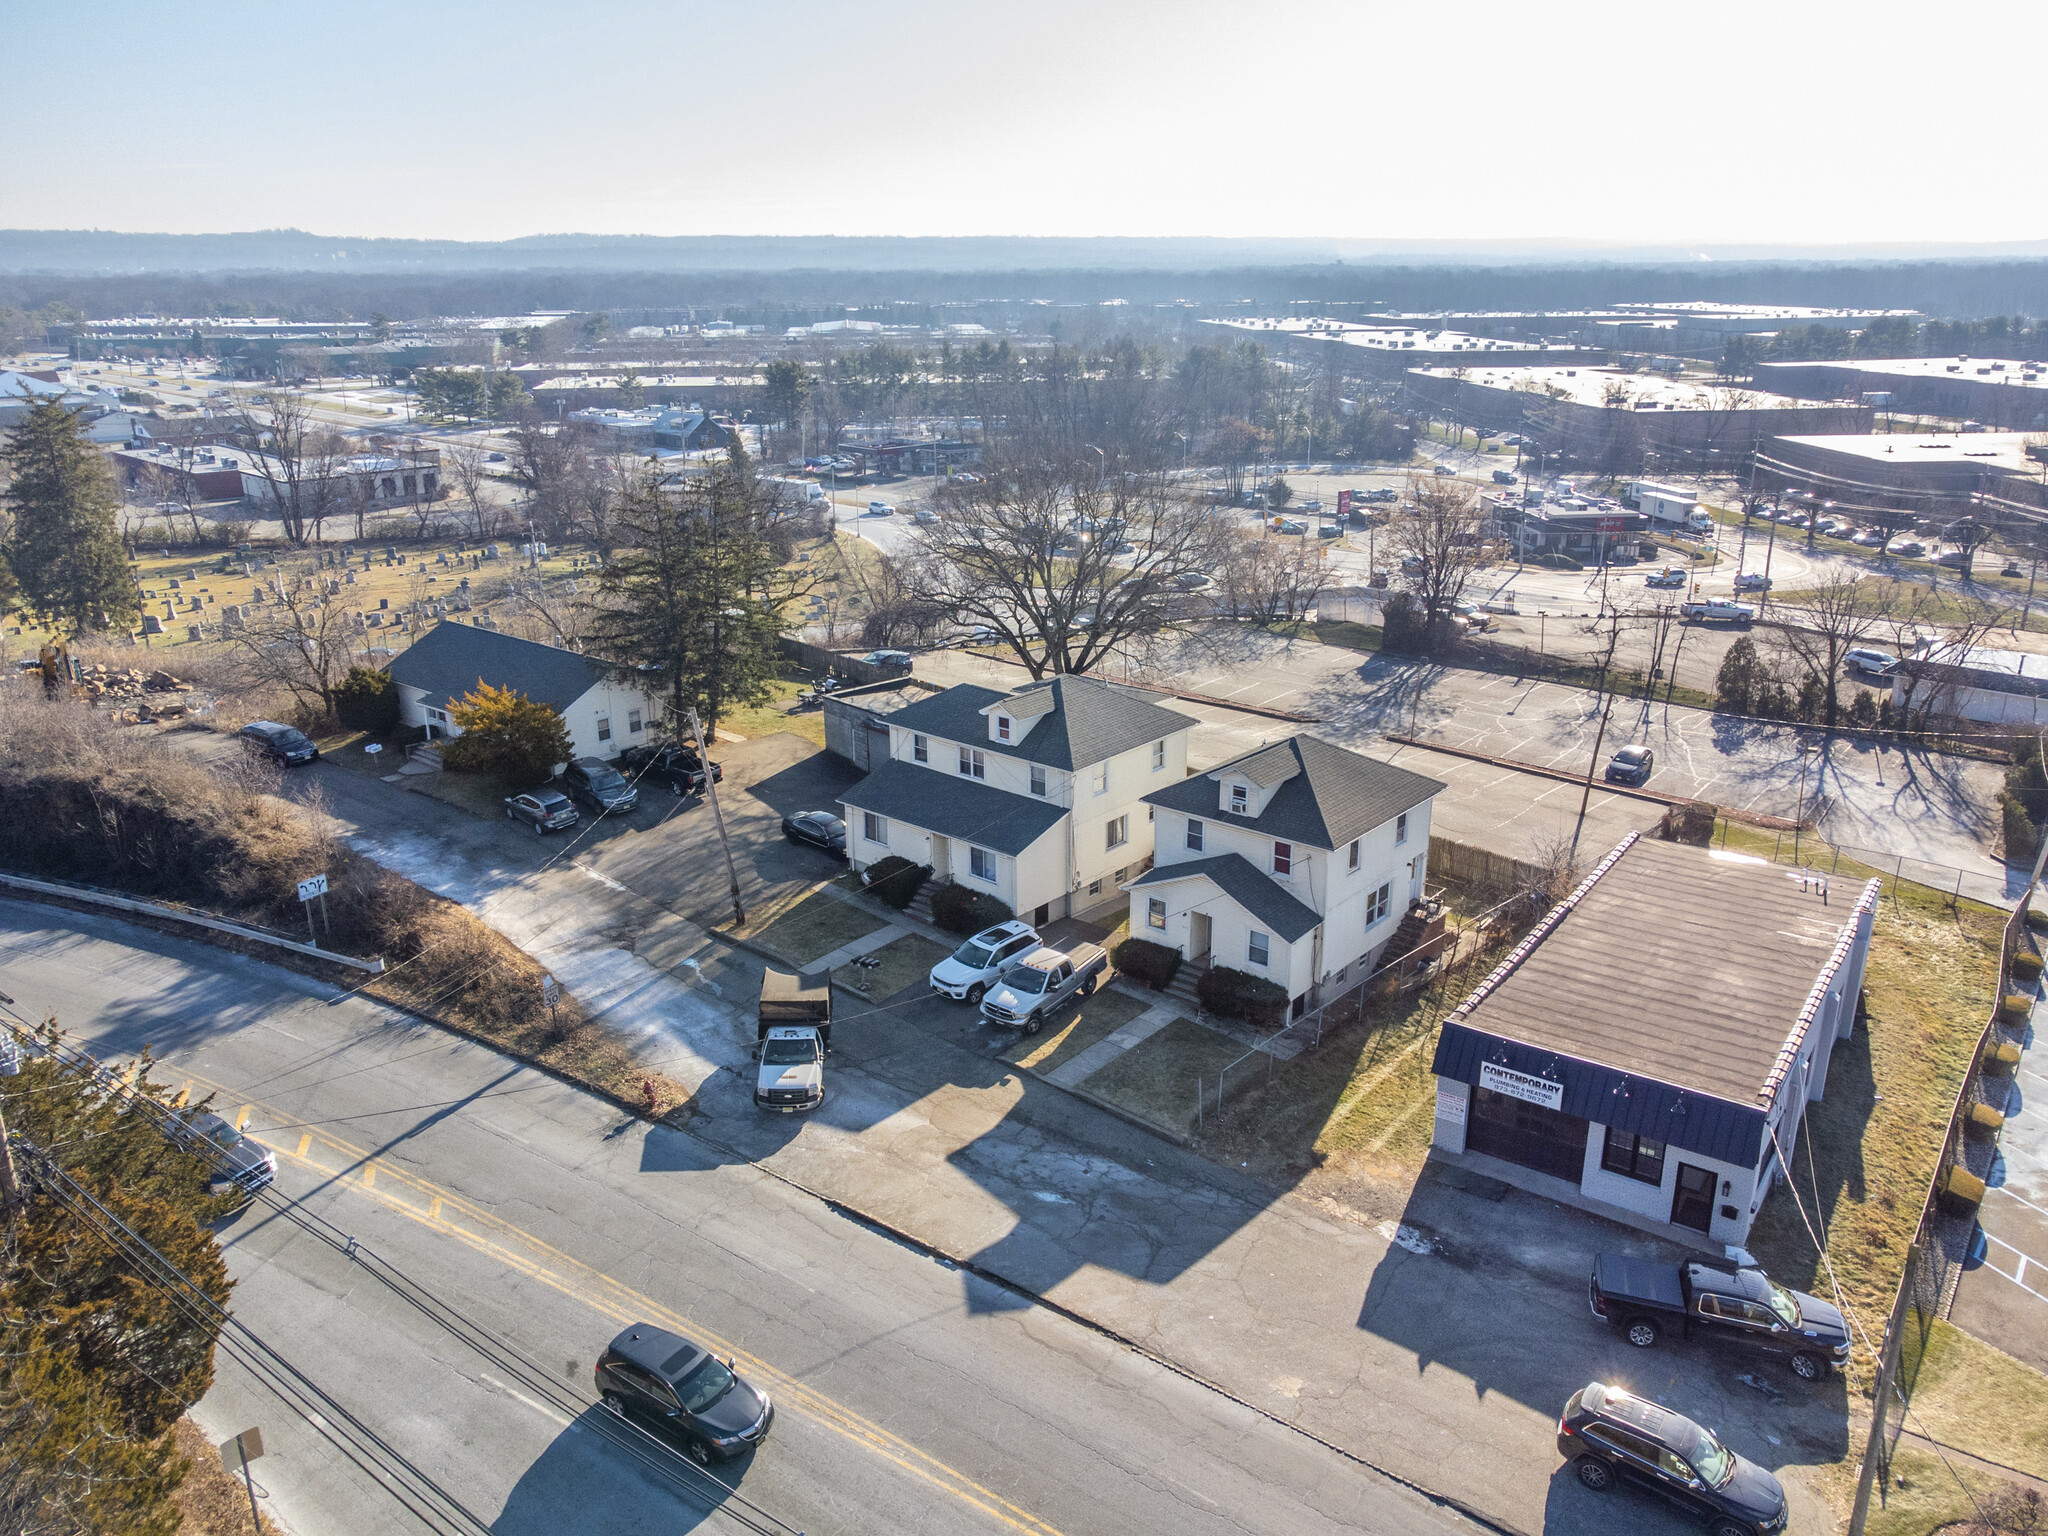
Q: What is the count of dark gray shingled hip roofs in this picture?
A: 2